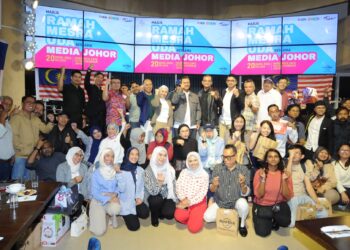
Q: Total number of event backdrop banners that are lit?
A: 3